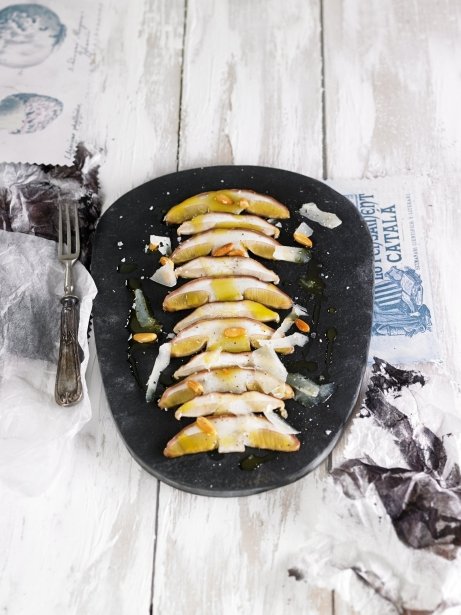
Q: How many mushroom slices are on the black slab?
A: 11